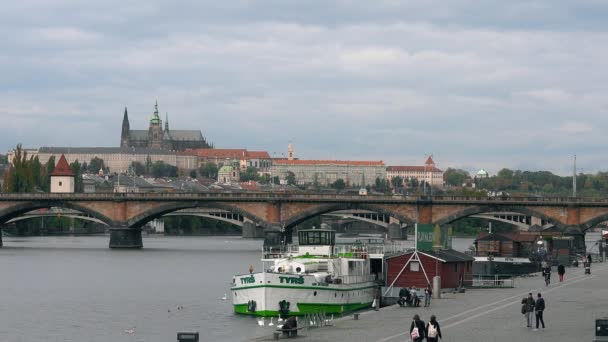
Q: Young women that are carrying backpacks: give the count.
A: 2